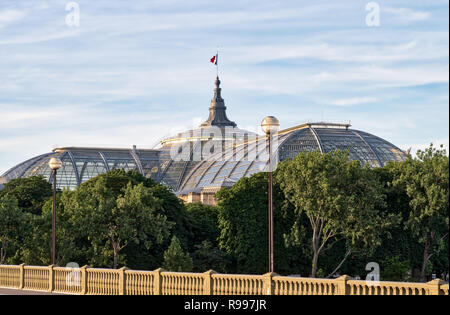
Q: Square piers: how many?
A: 9